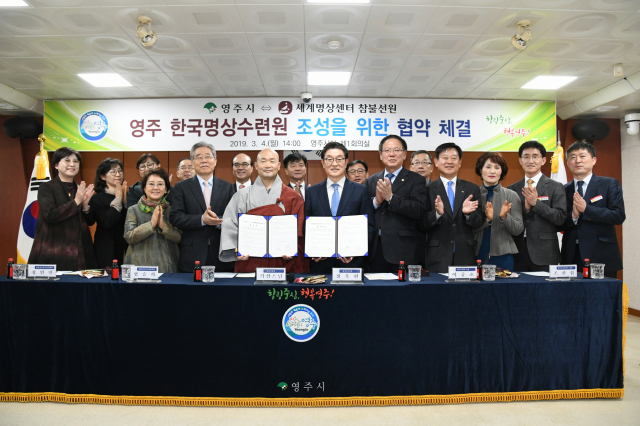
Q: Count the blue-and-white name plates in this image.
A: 6